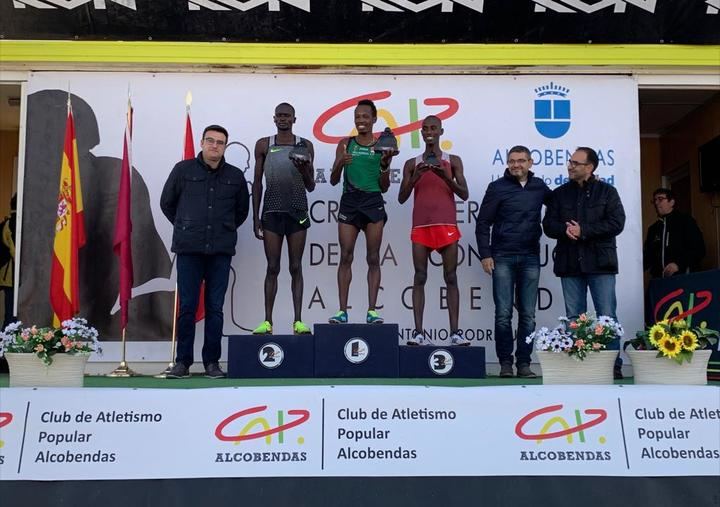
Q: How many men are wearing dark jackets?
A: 4